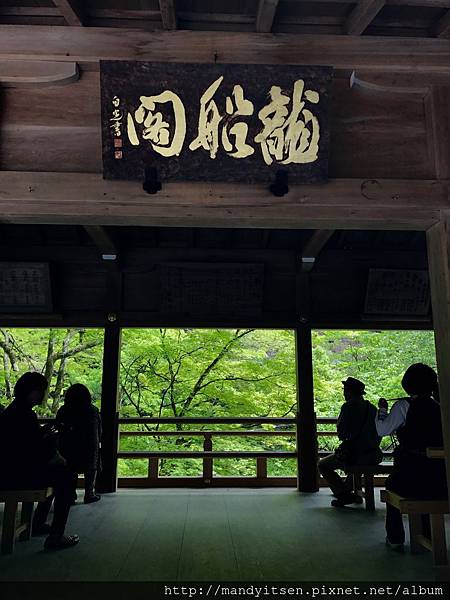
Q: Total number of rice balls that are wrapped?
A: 0